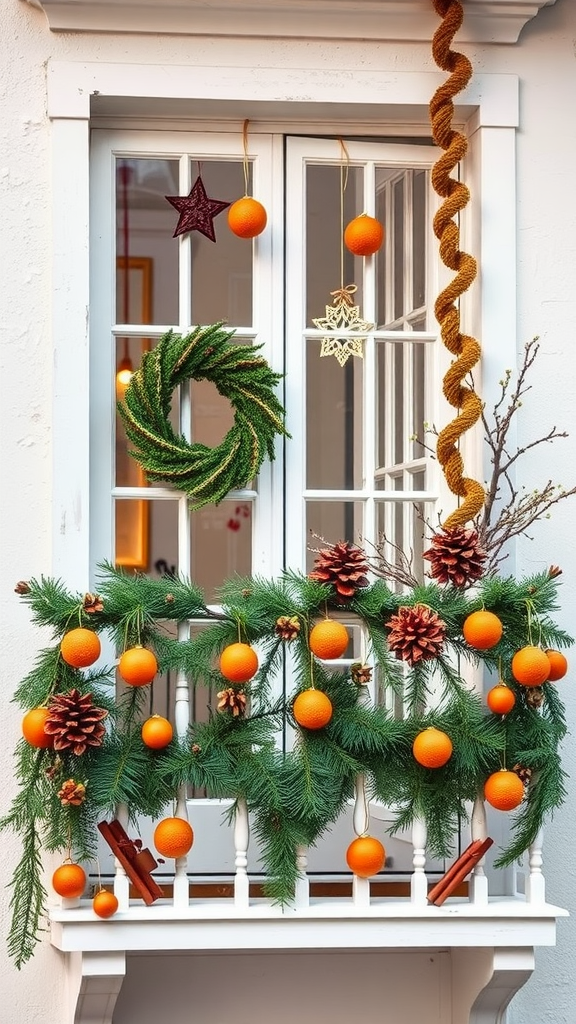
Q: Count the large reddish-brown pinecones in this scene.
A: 4